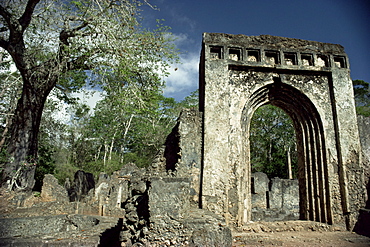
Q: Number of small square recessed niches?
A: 8